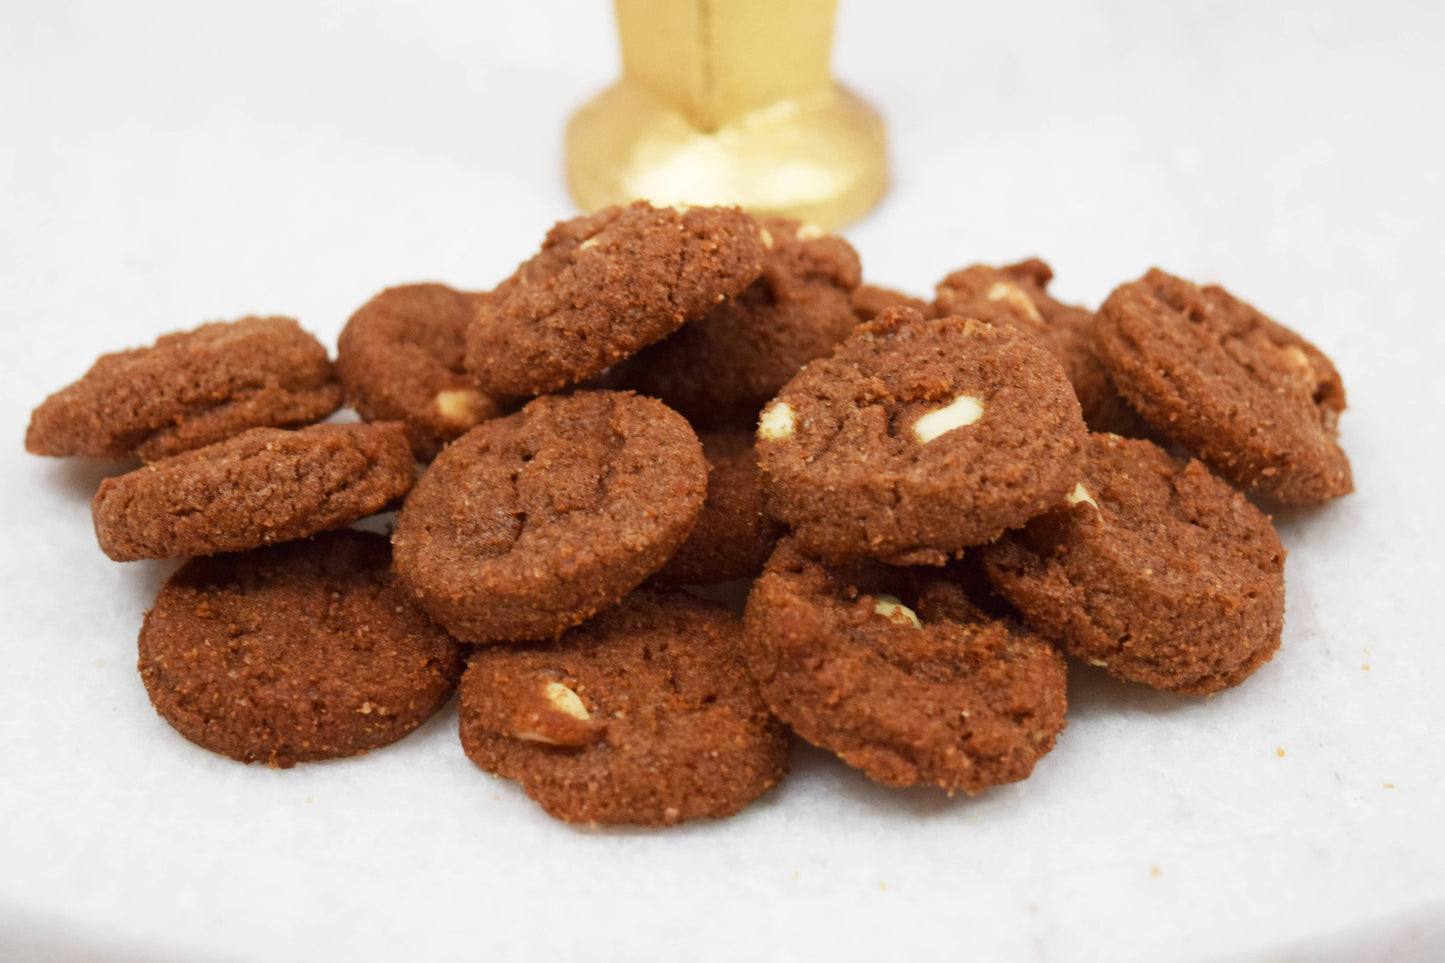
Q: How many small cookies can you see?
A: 15